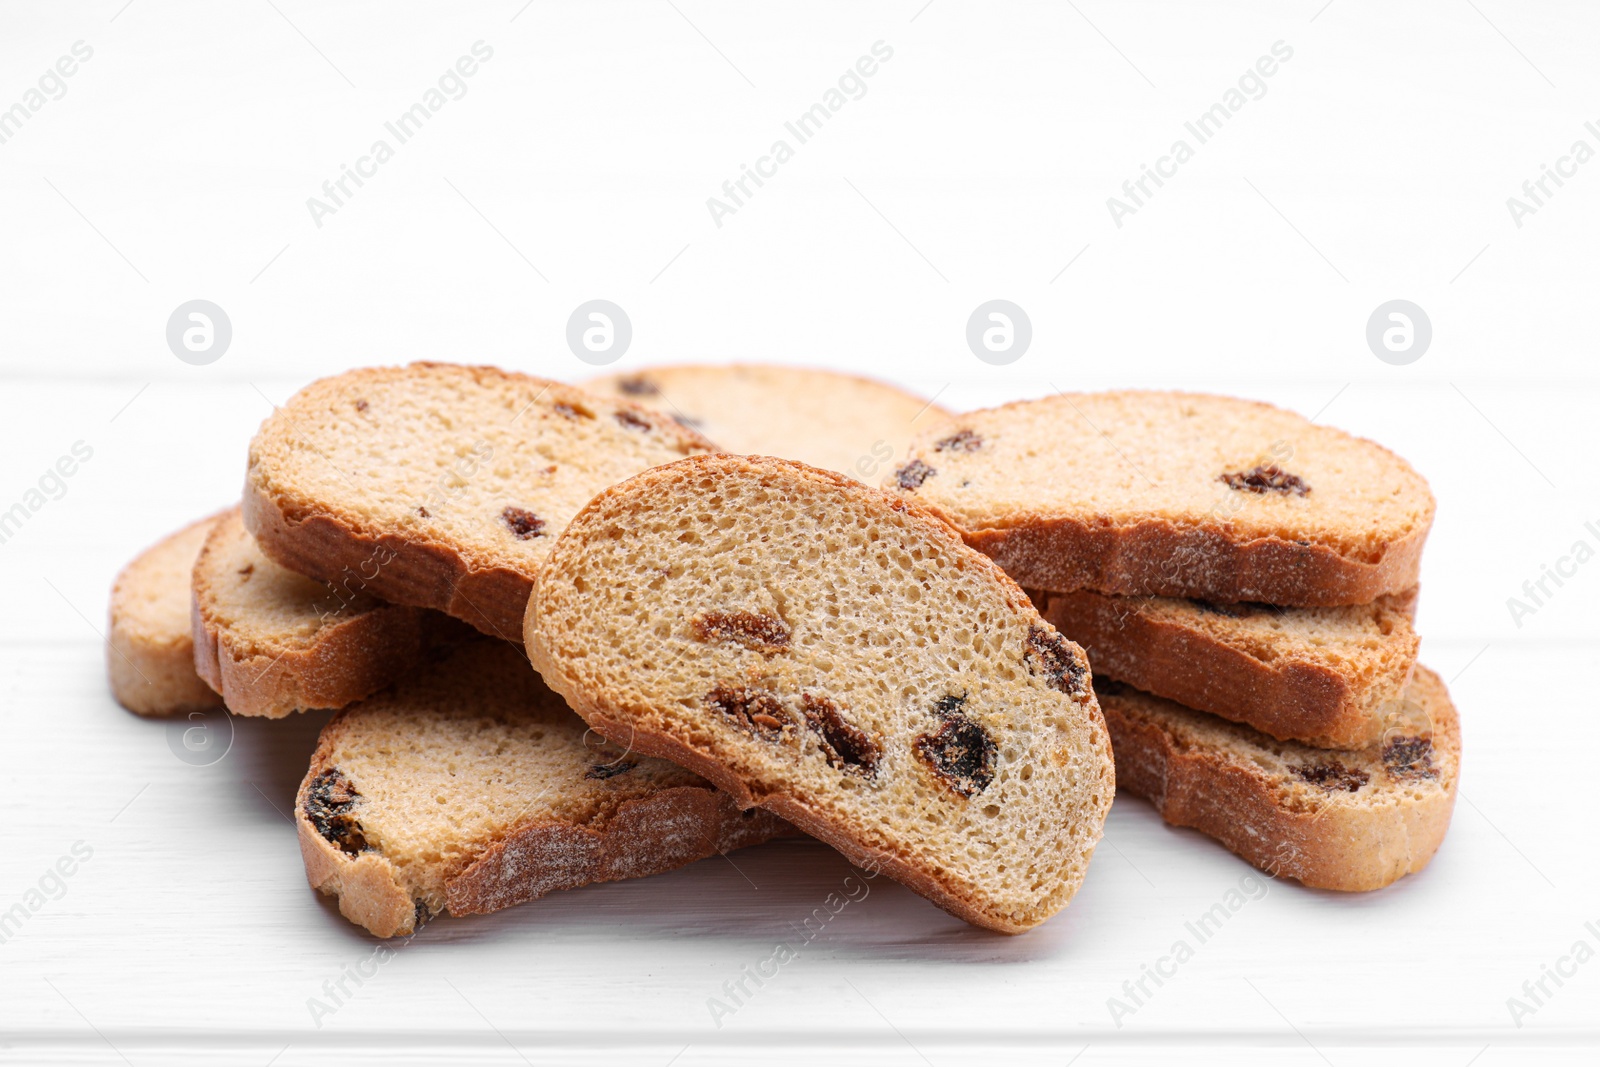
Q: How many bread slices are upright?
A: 1